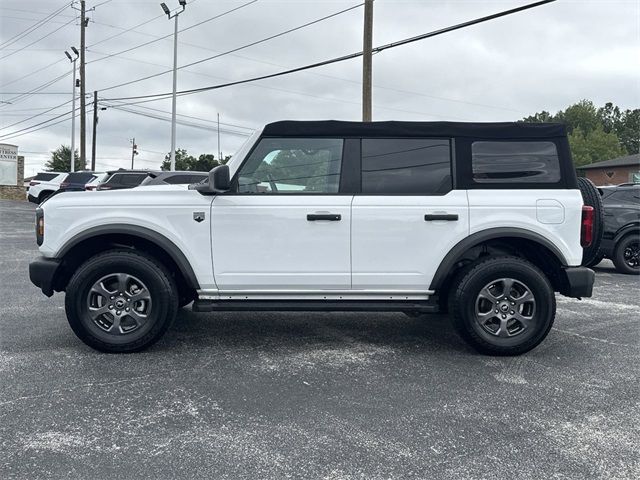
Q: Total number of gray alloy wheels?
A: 2